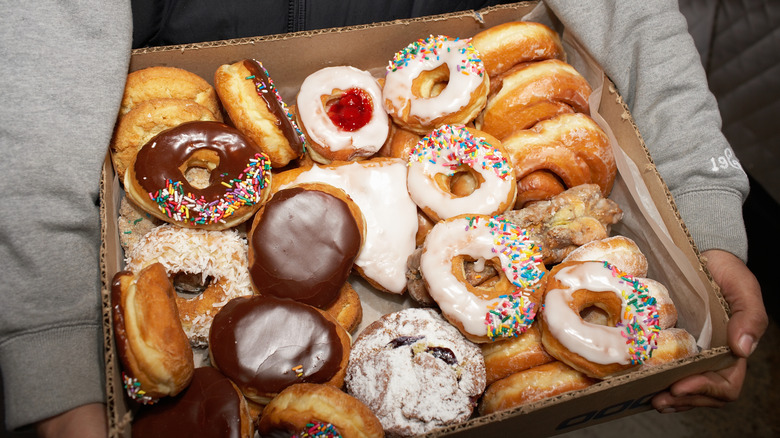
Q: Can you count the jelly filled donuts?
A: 2